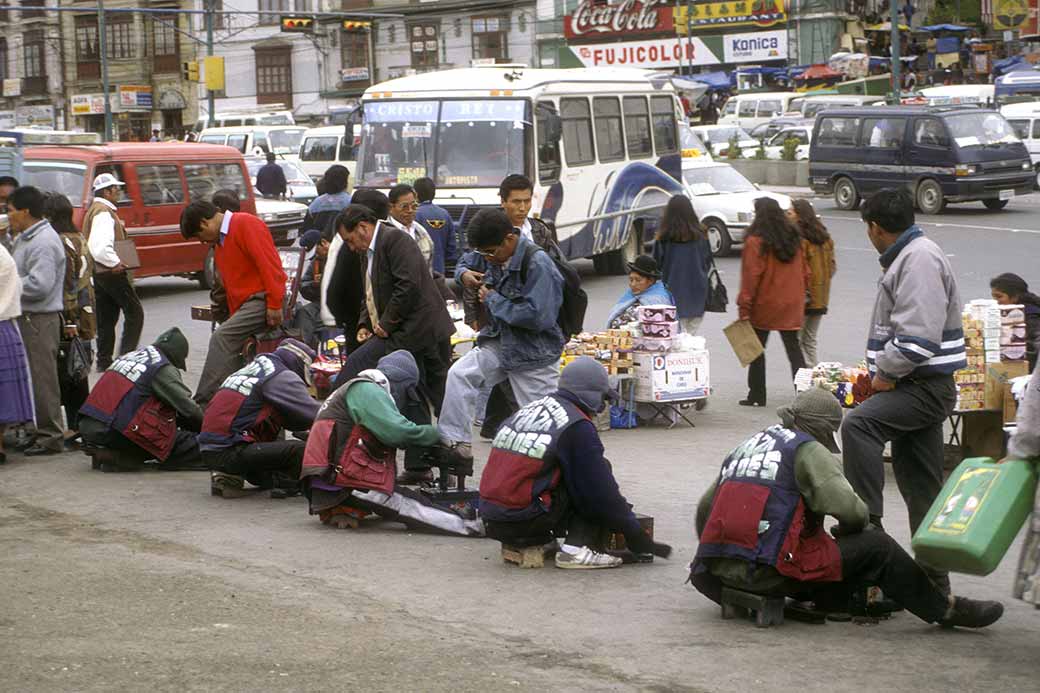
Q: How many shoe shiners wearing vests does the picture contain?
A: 5